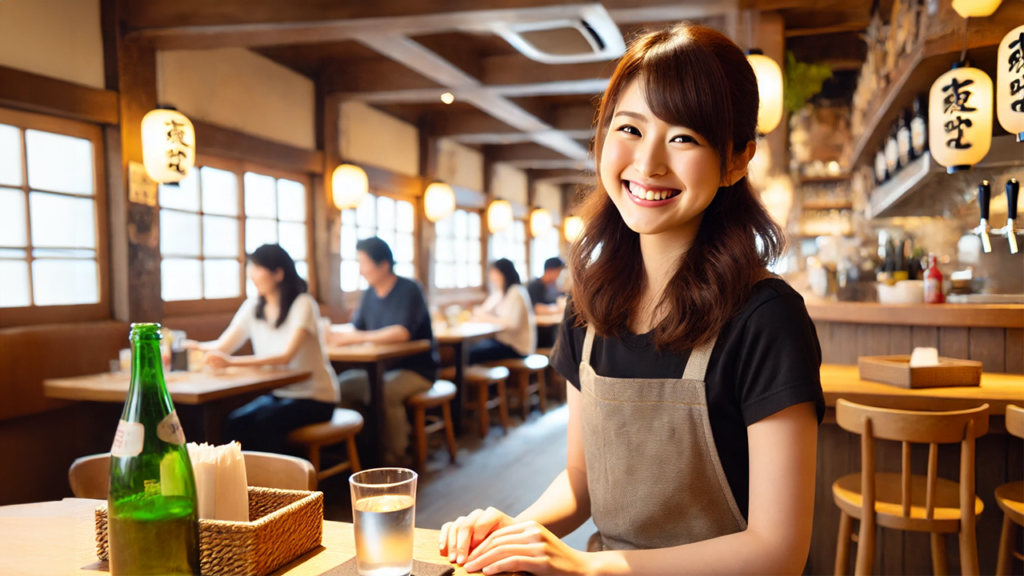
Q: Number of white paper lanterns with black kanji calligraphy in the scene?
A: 3